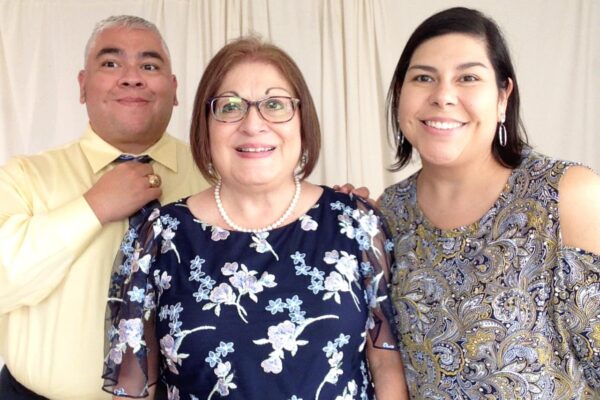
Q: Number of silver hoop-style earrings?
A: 2